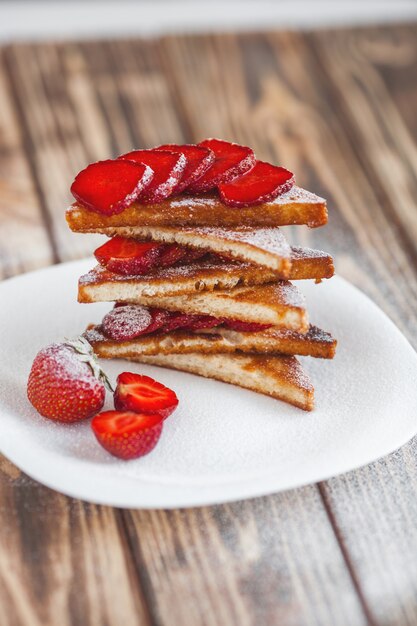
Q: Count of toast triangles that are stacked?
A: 6